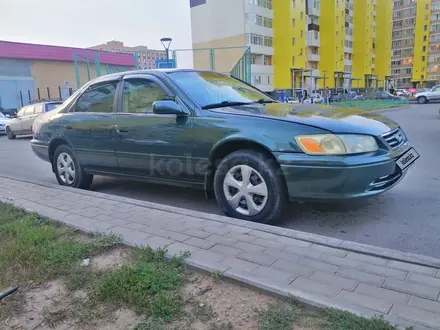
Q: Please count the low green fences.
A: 1